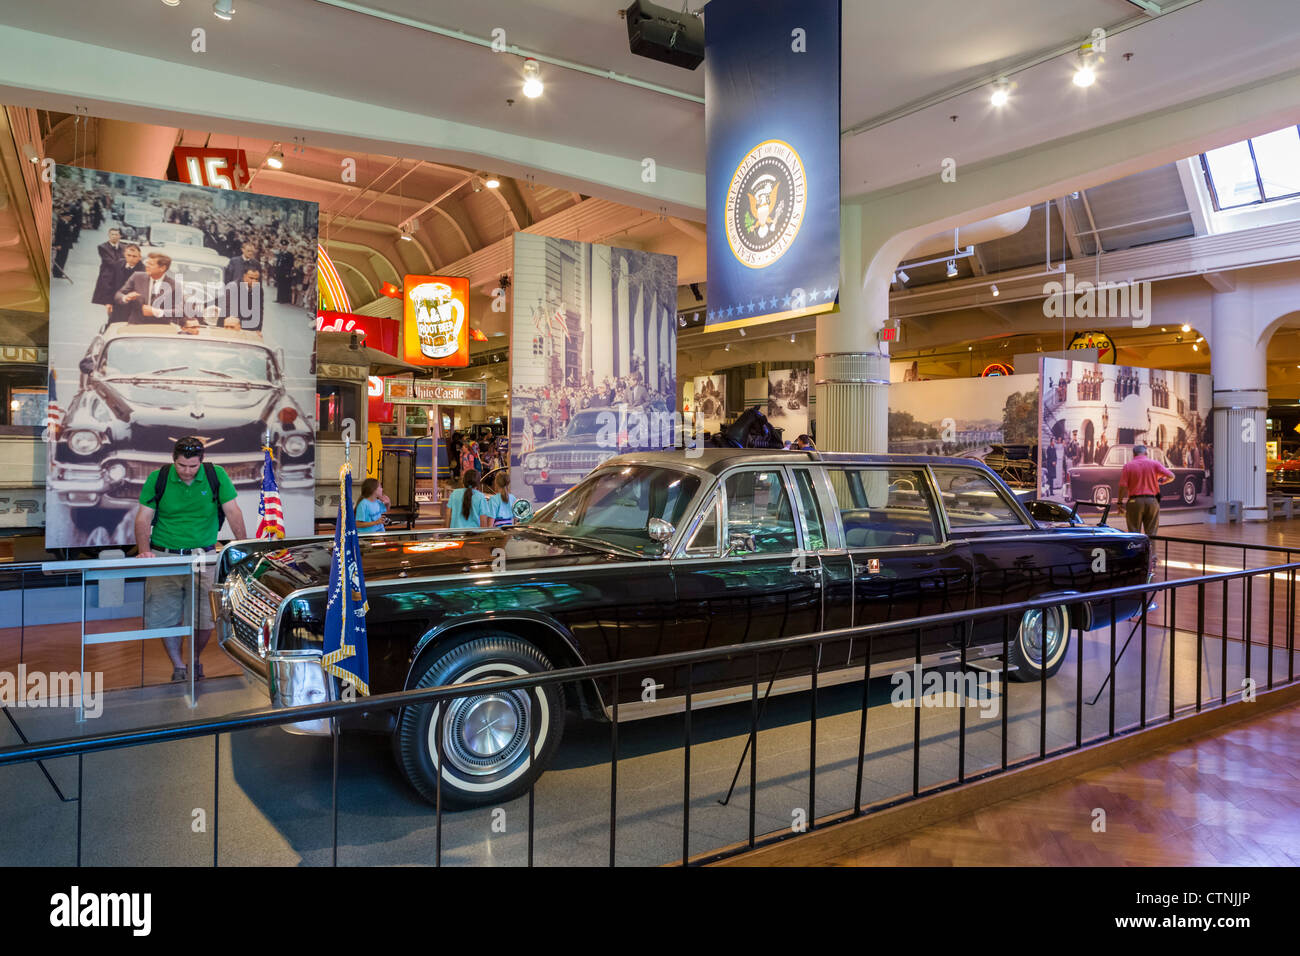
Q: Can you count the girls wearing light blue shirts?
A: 3